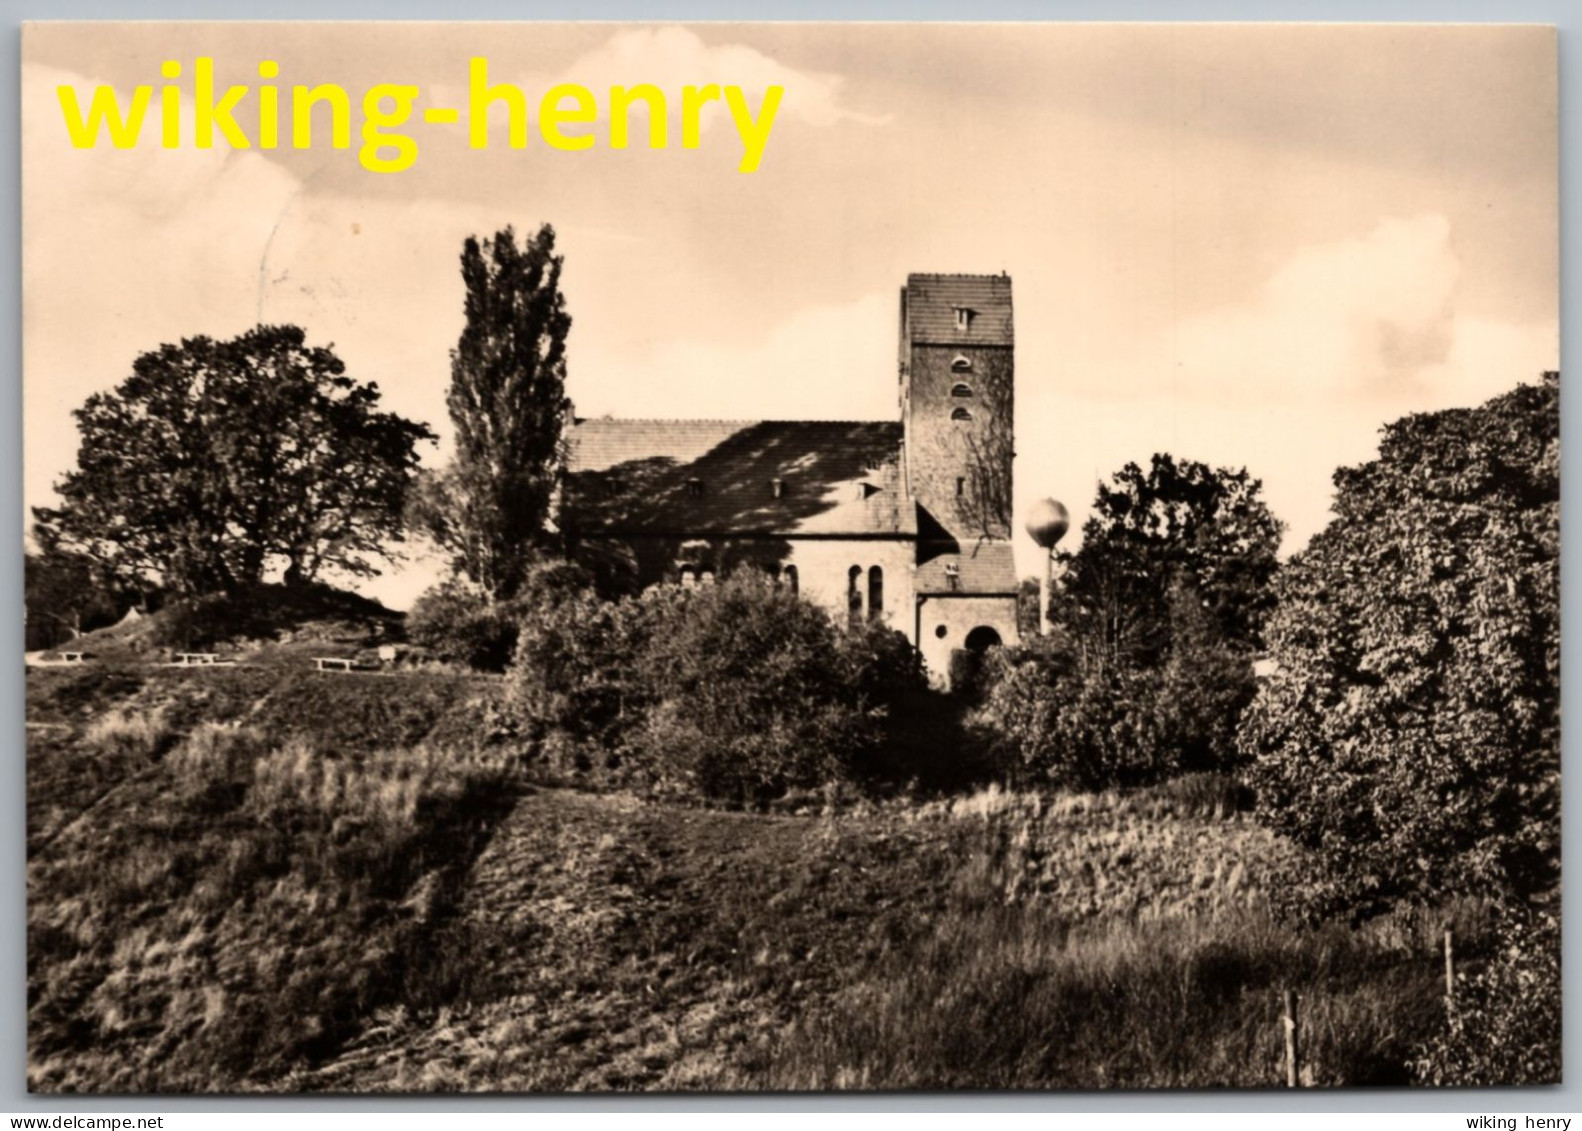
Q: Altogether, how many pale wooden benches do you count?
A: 3